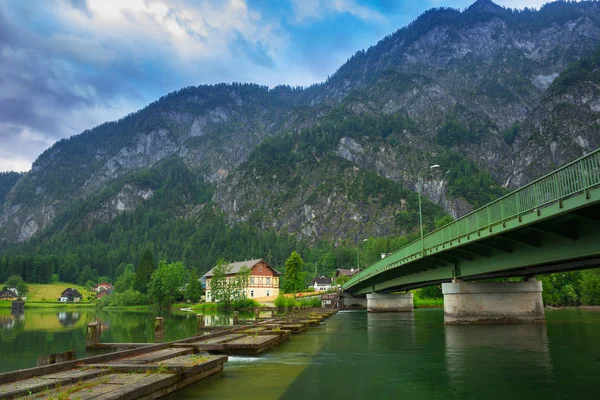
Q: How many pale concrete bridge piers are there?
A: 2